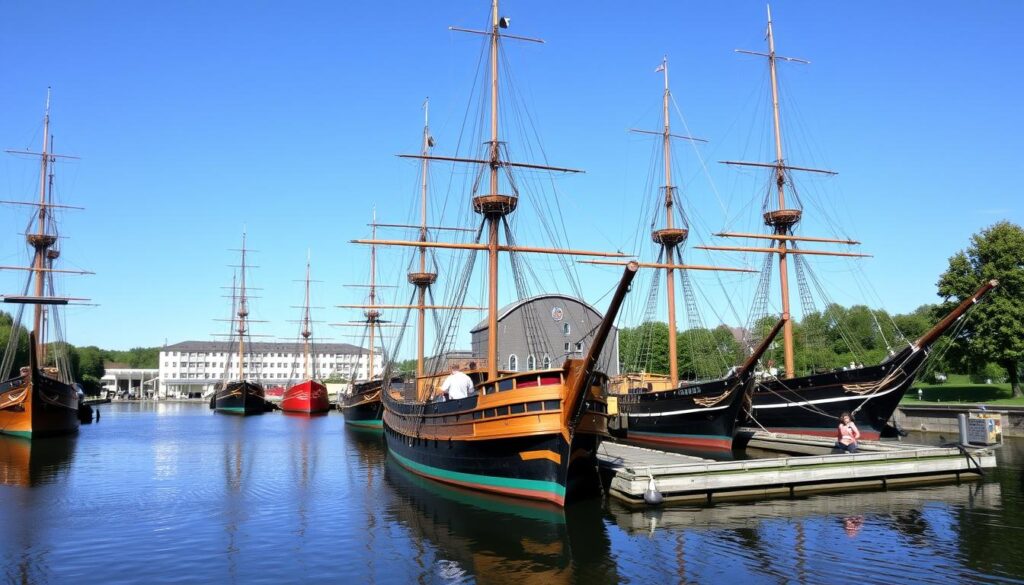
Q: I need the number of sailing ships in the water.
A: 7